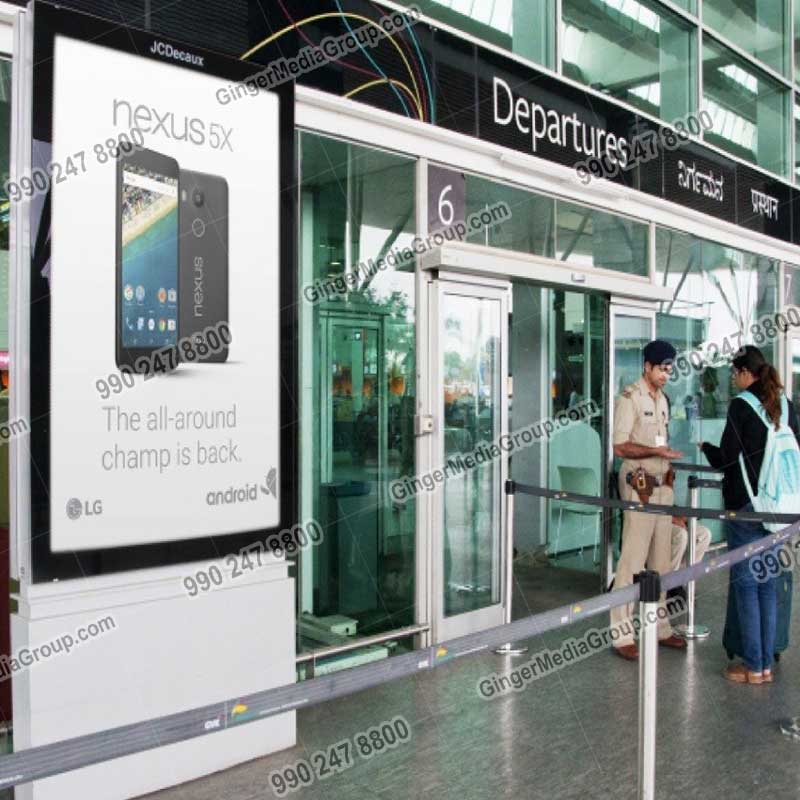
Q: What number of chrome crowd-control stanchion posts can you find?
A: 3